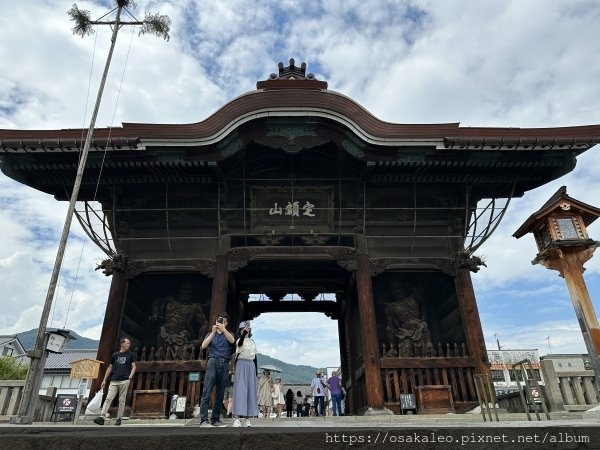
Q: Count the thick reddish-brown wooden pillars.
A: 4